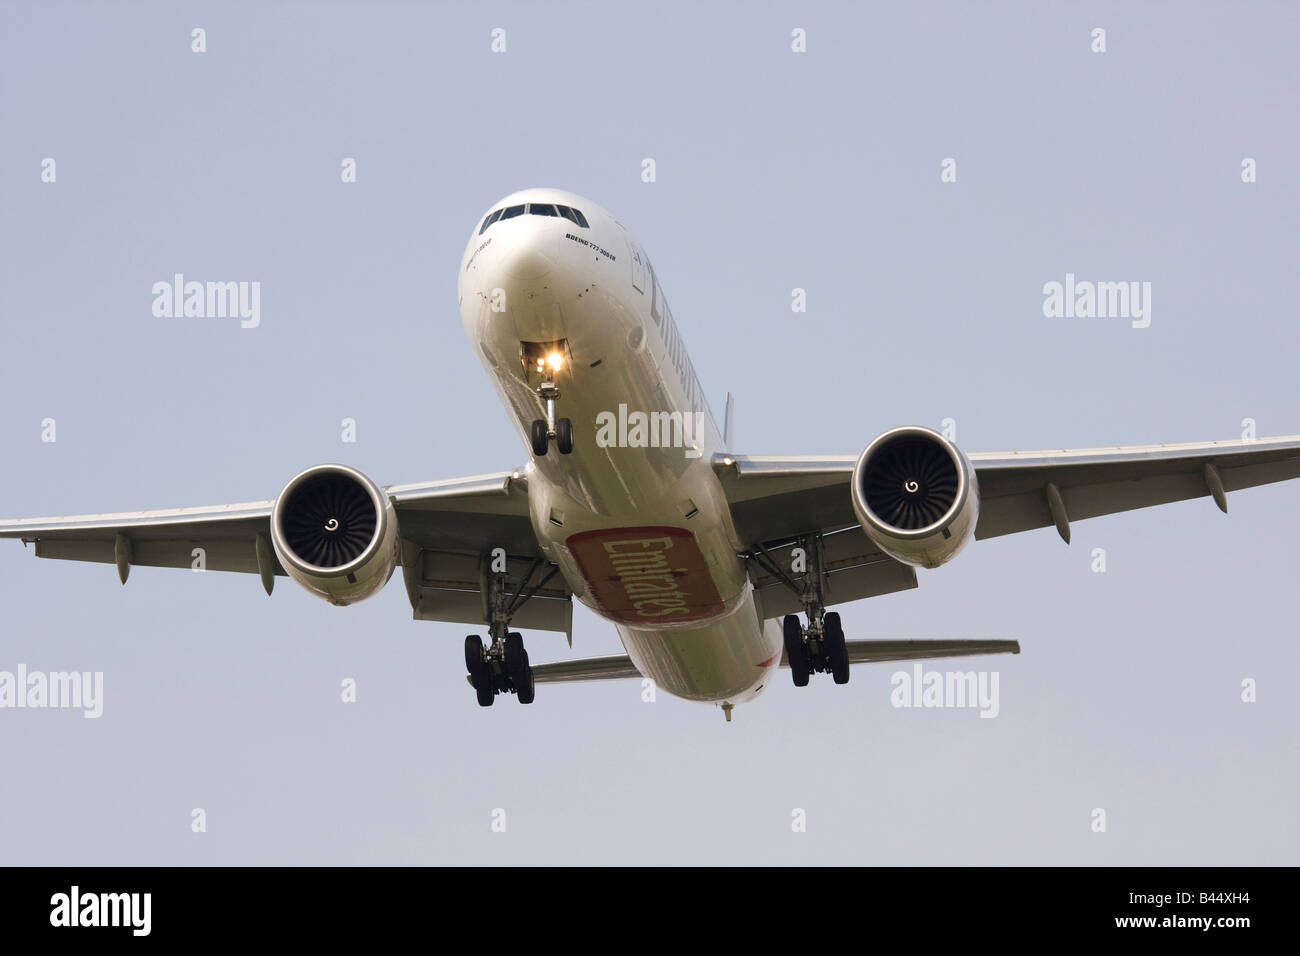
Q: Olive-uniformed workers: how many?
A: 0